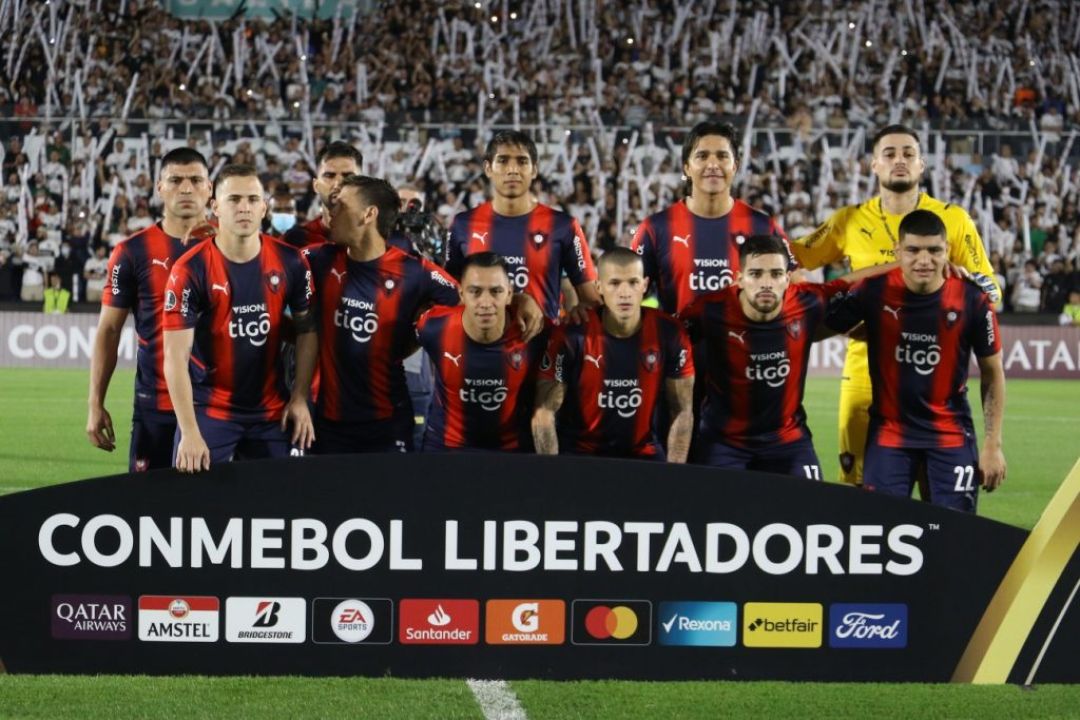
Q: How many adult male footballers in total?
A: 11